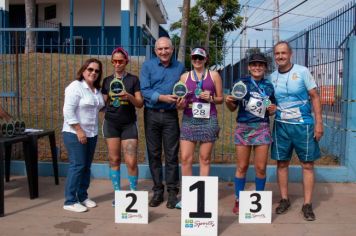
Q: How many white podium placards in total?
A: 3